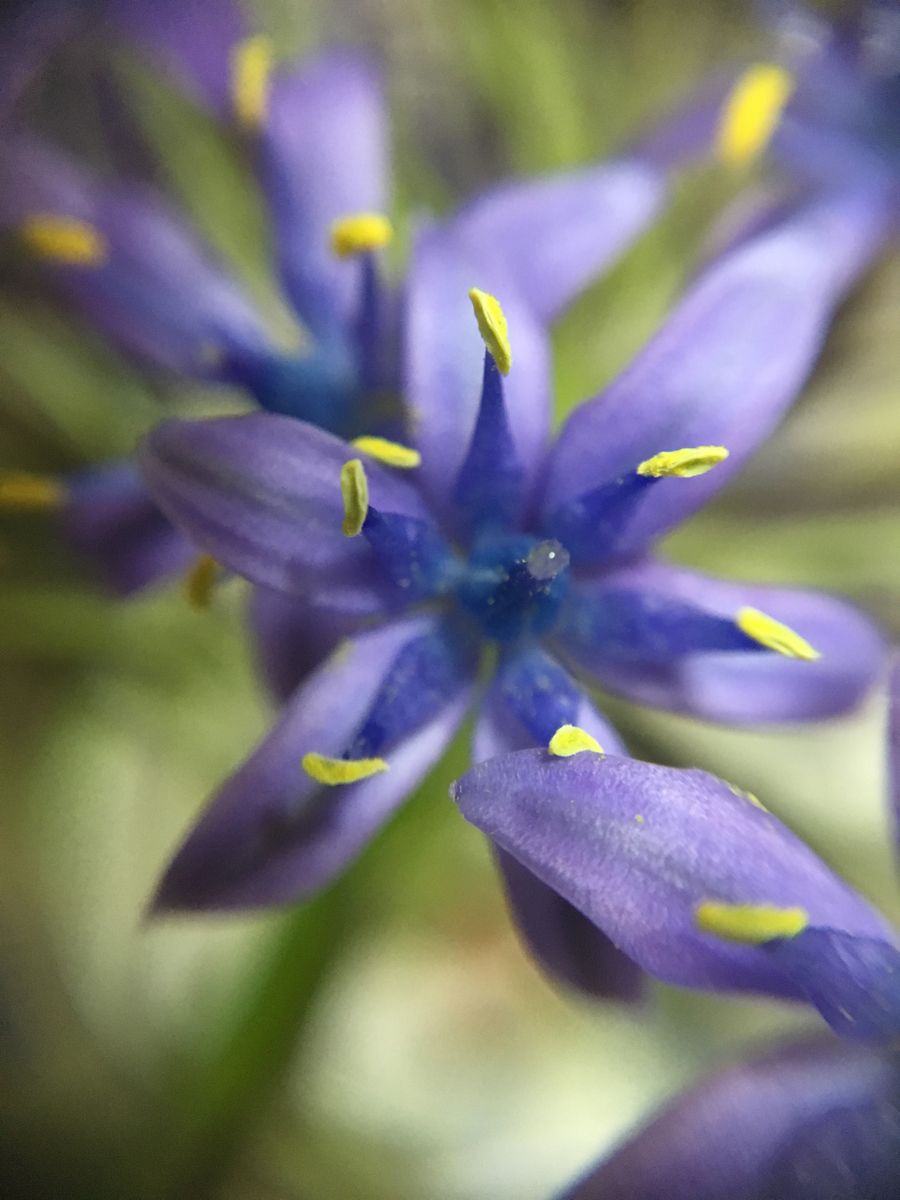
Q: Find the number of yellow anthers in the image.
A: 14